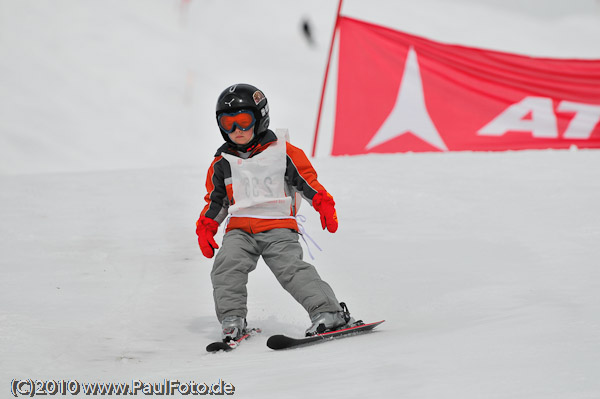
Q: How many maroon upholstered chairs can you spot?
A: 0